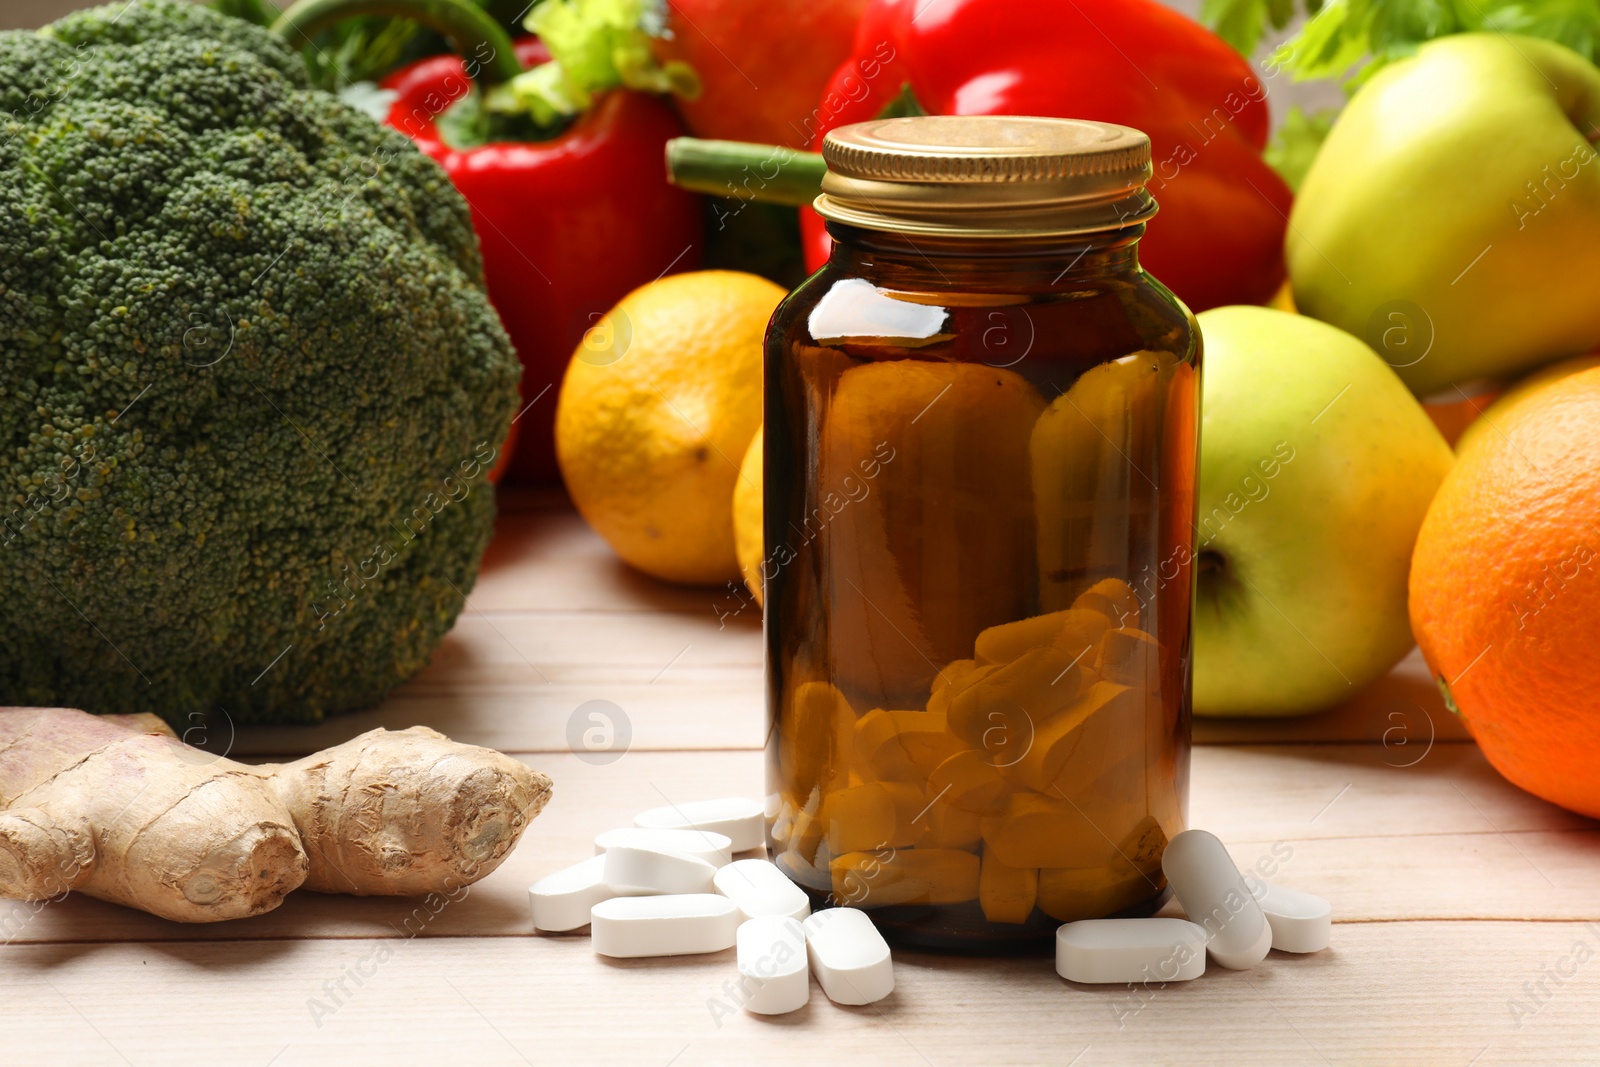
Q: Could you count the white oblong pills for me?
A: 11